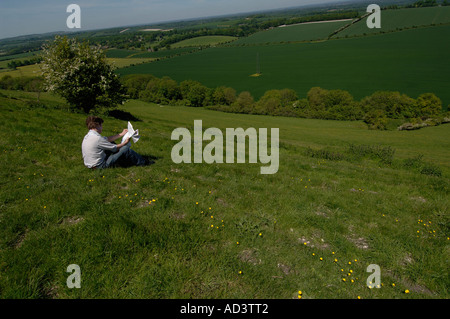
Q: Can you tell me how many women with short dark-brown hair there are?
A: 0